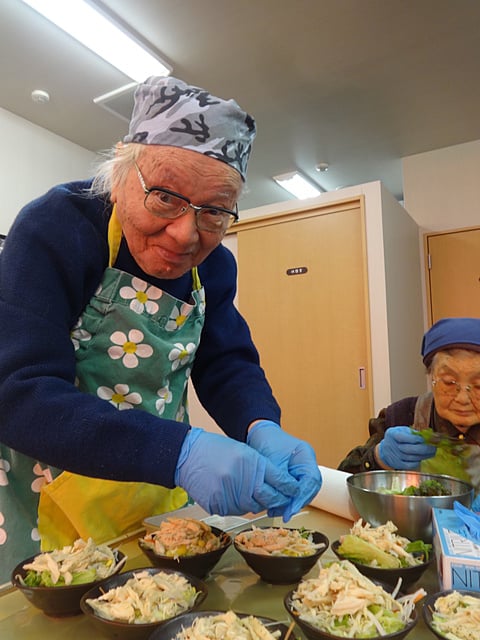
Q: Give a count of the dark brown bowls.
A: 8